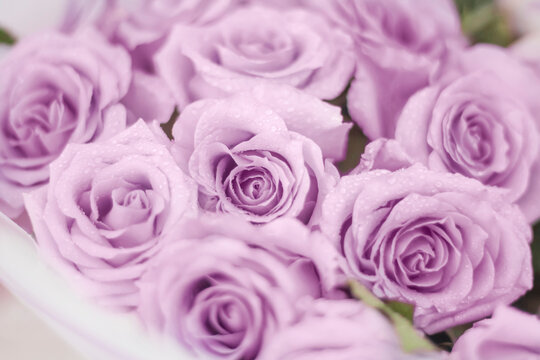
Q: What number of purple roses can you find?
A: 11